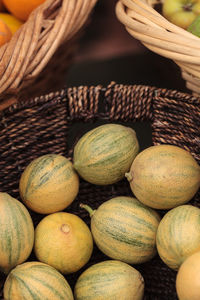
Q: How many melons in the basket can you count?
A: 10